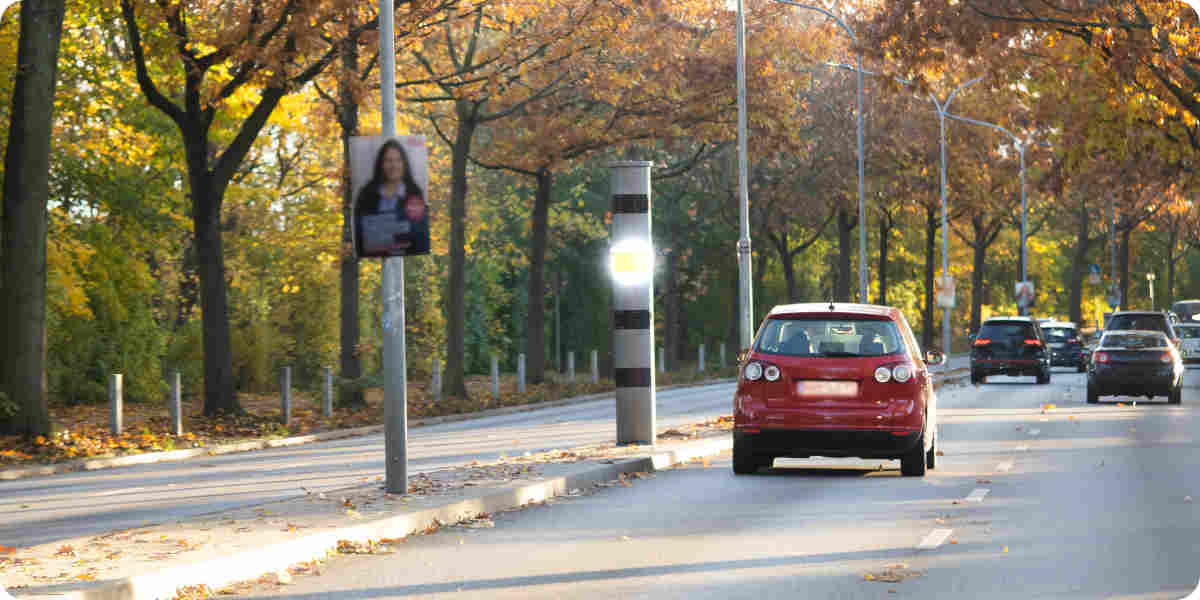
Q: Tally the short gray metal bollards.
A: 12